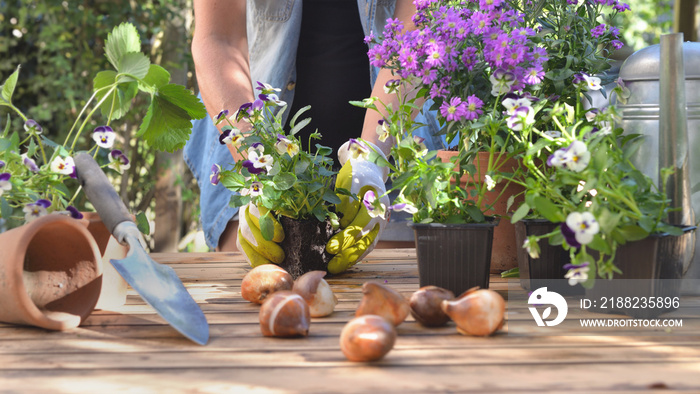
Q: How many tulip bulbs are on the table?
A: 7